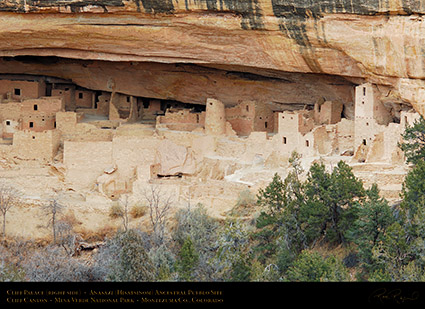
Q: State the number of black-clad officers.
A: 0